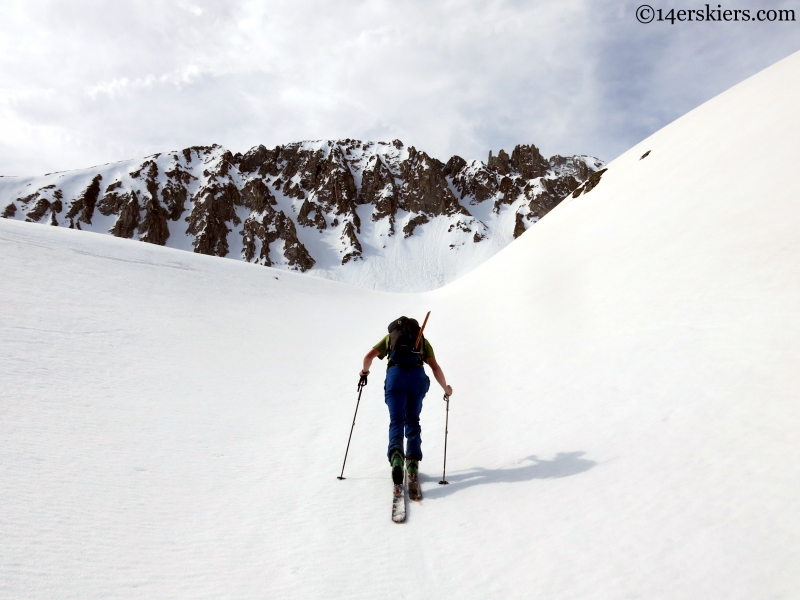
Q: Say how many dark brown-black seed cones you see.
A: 0